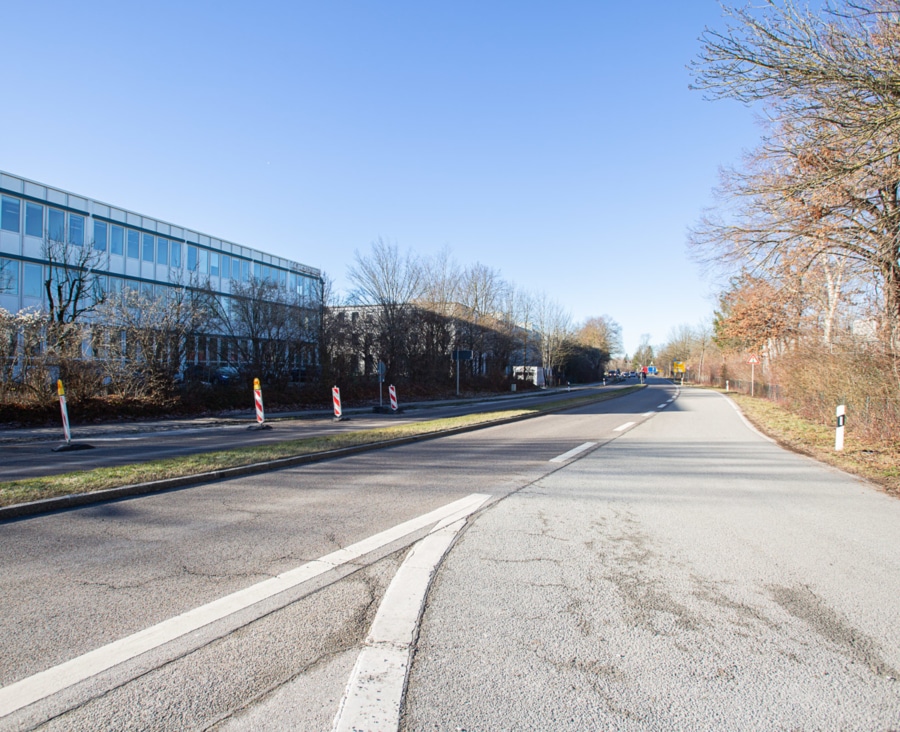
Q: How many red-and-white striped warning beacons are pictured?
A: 4